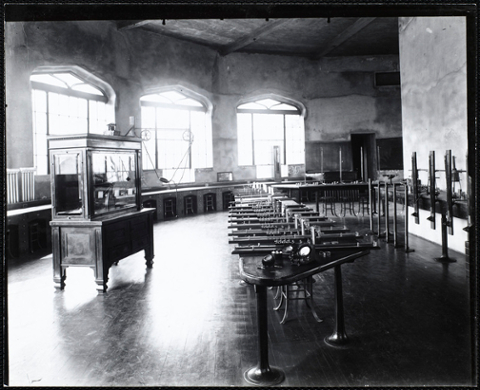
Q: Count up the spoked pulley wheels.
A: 2